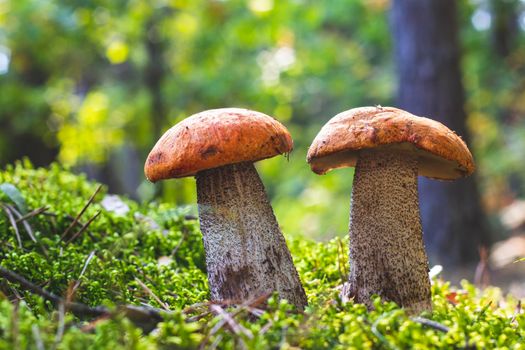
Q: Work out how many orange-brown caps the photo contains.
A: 2